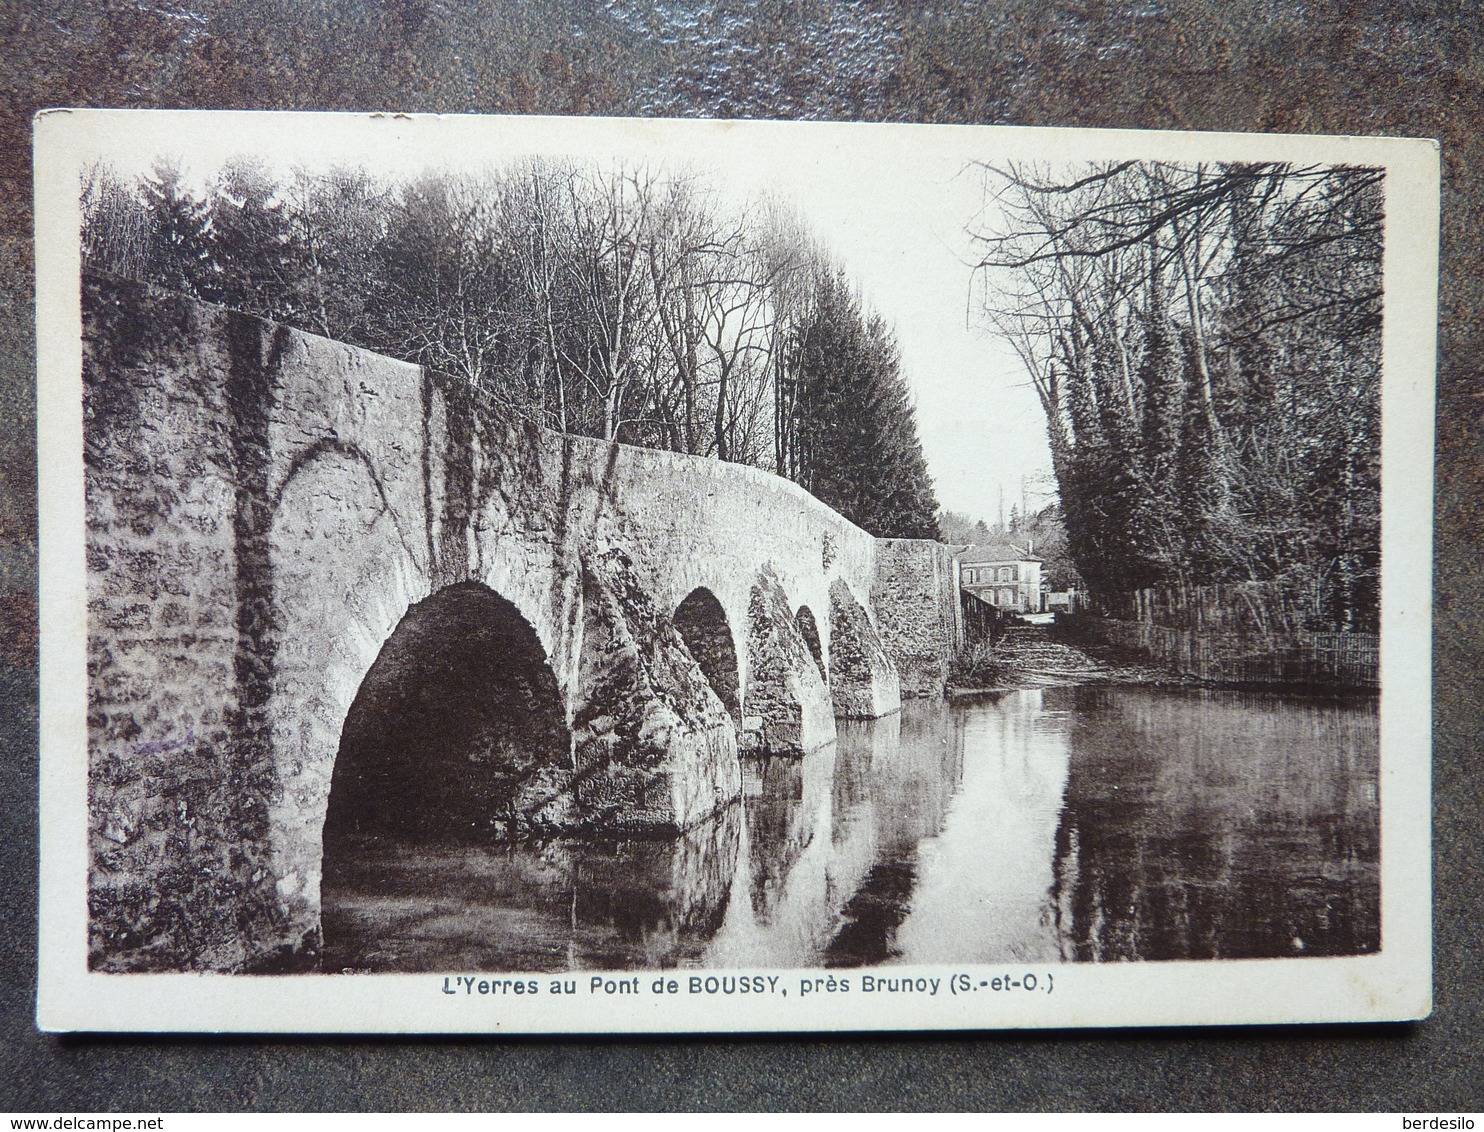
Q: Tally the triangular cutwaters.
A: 3